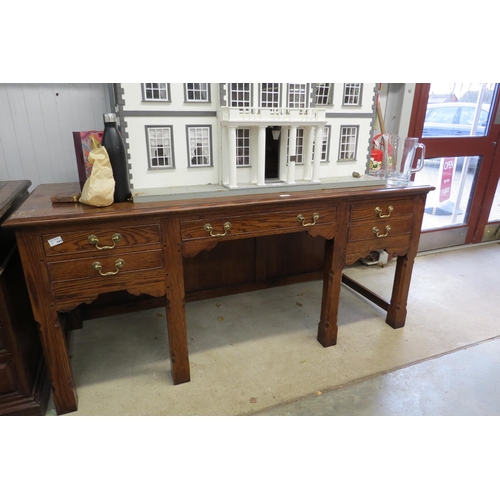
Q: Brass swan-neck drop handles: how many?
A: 6